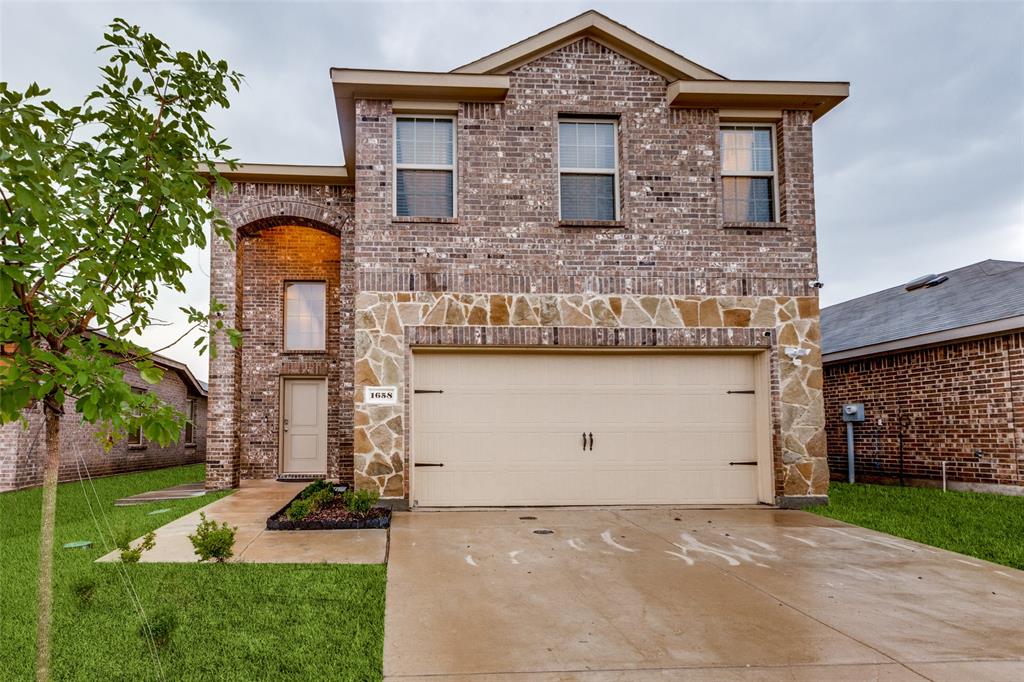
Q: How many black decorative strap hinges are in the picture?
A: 4